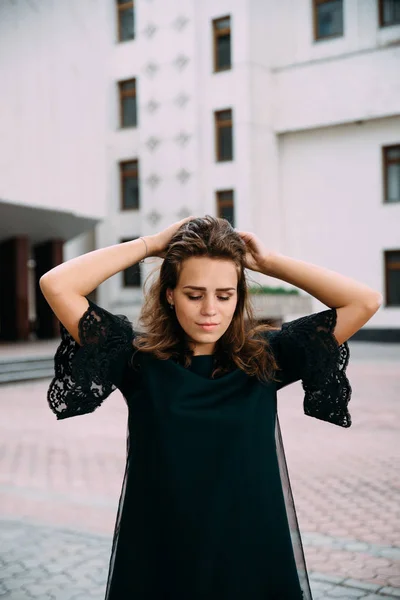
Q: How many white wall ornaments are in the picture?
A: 12